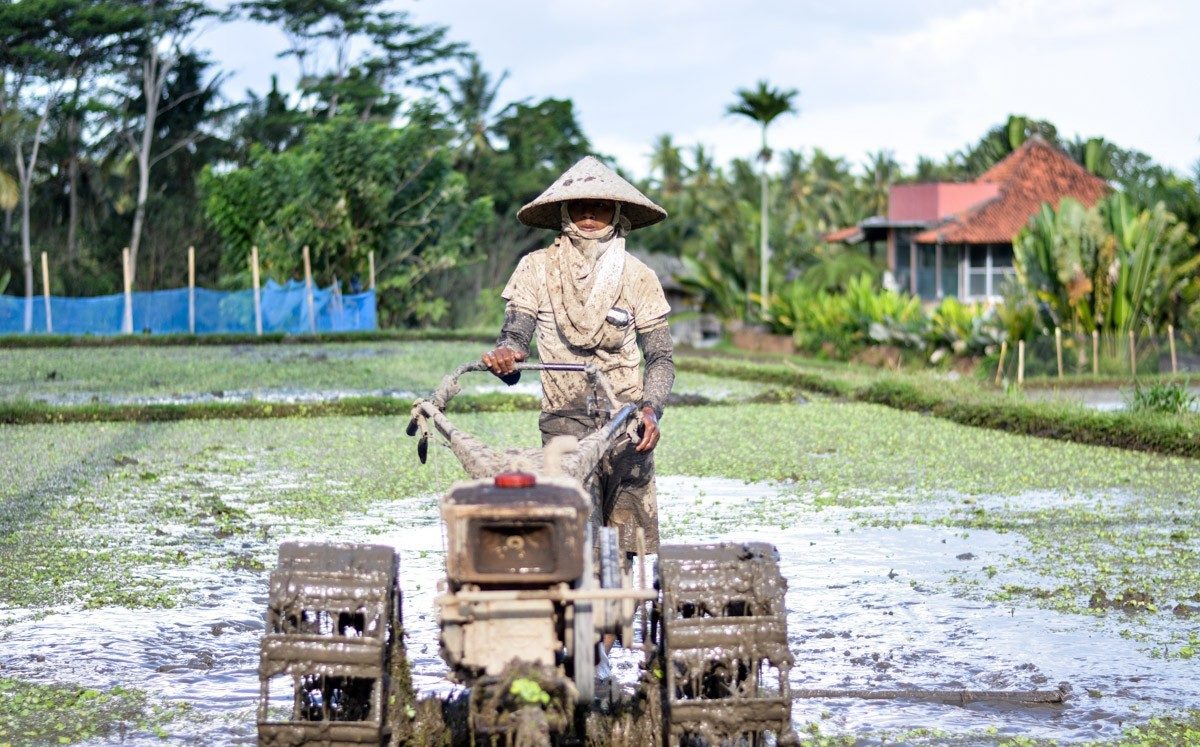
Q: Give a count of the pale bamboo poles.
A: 12